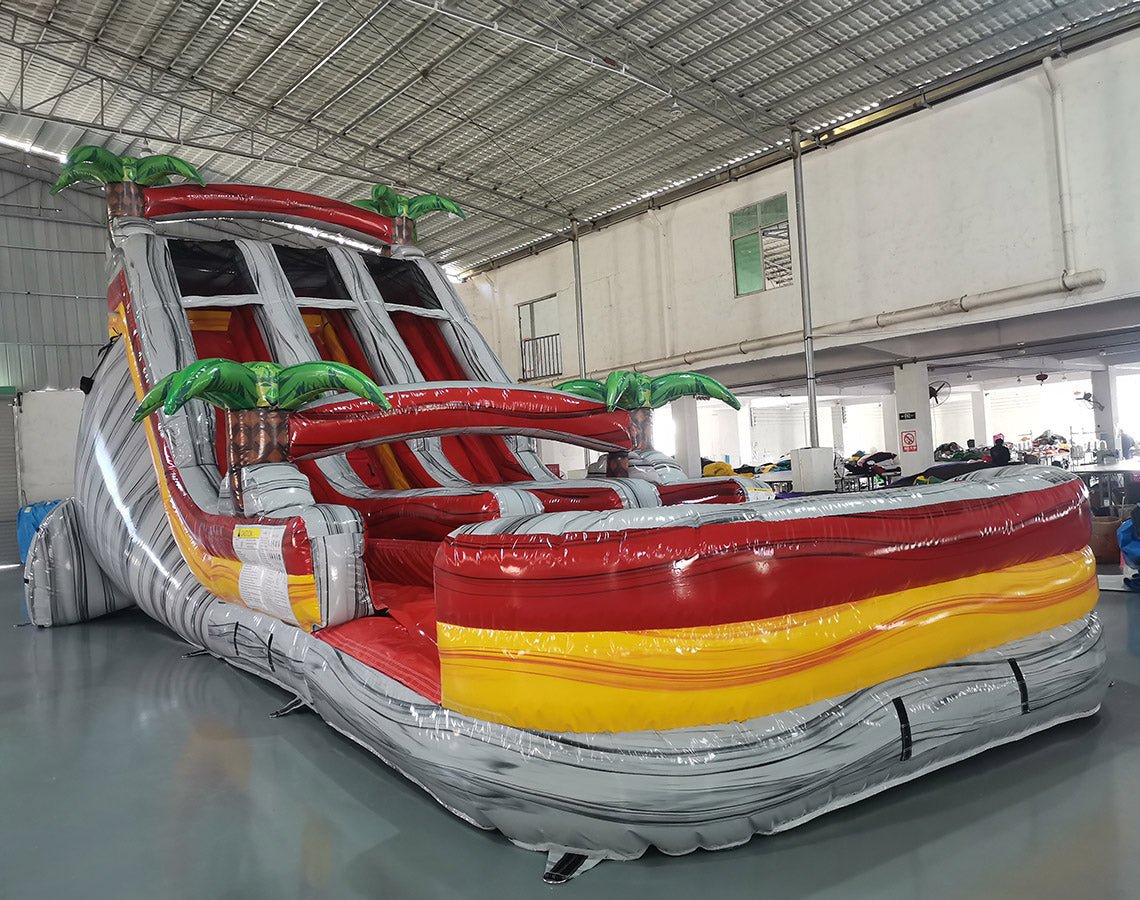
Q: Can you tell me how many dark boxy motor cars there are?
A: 0